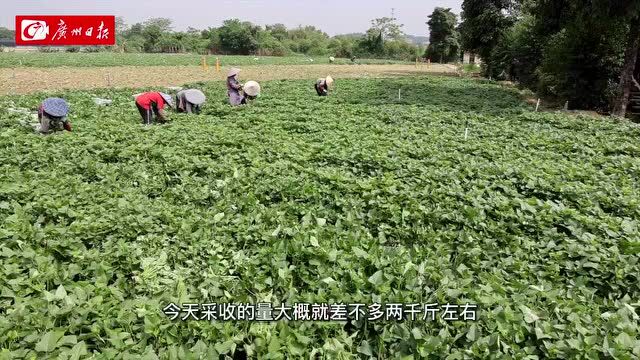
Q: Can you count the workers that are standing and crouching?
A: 6